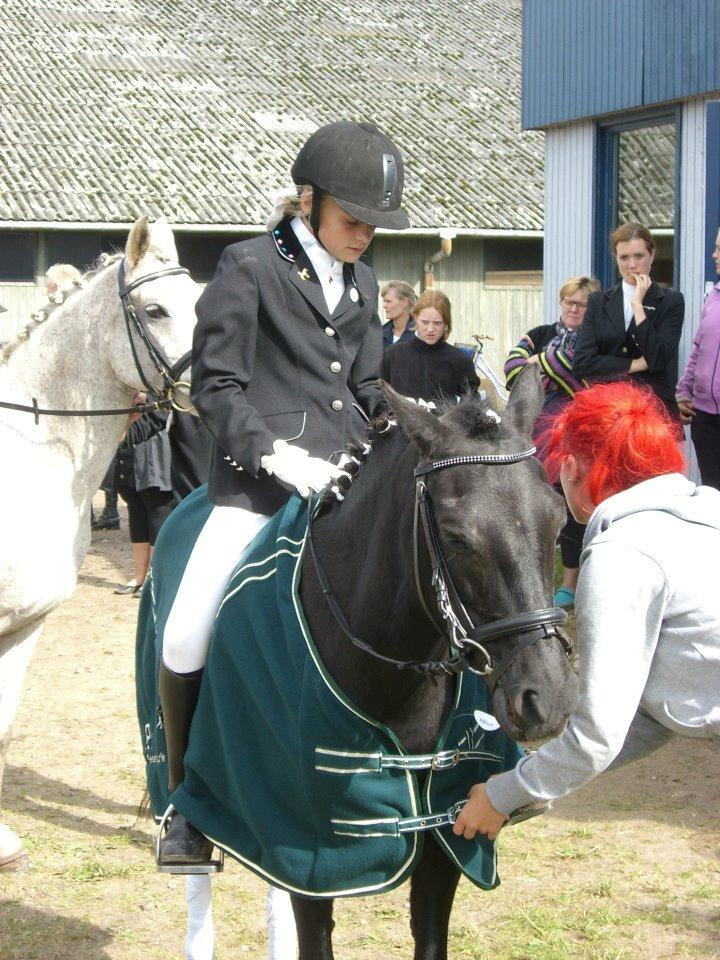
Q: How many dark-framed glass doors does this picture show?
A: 1